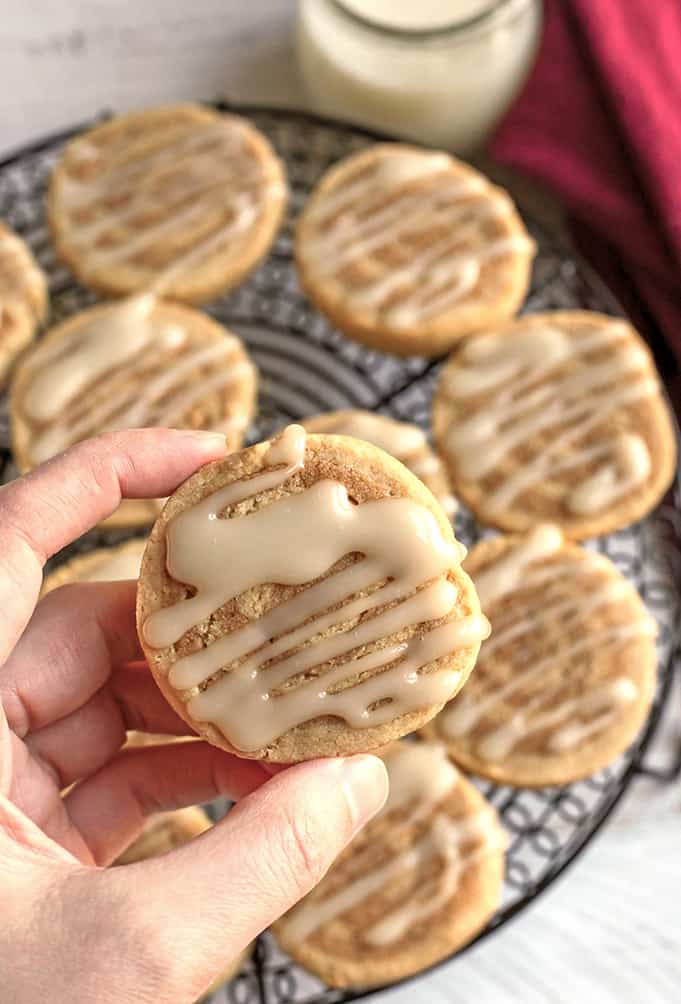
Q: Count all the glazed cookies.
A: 11